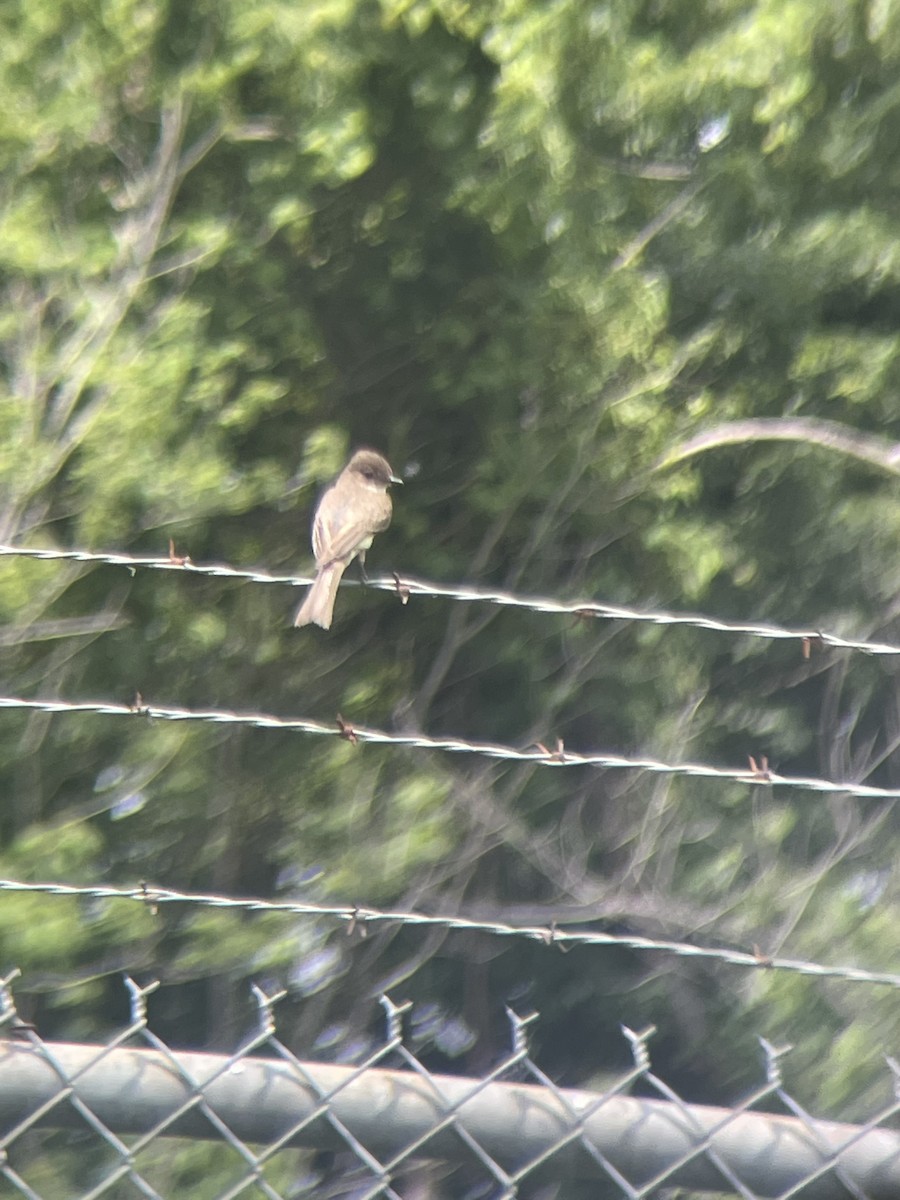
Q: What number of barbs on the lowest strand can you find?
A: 4